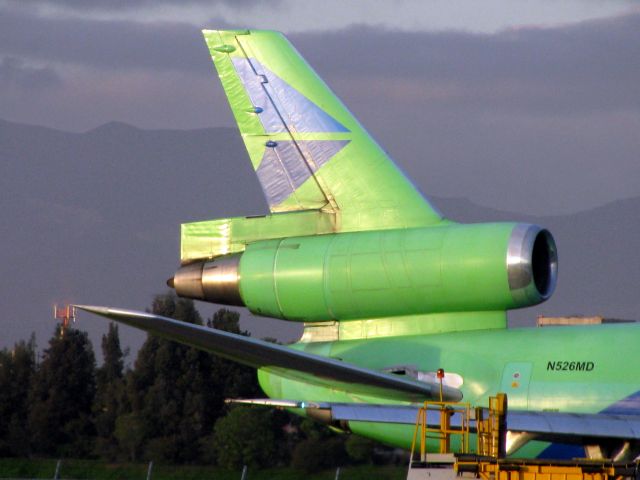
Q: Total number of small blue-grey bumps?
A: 2